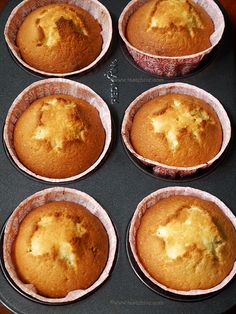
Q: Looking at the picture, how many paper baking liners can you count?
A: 6